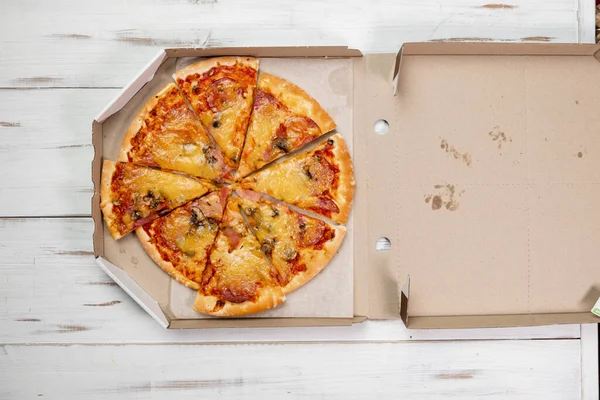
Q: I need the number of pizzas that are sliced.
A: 1